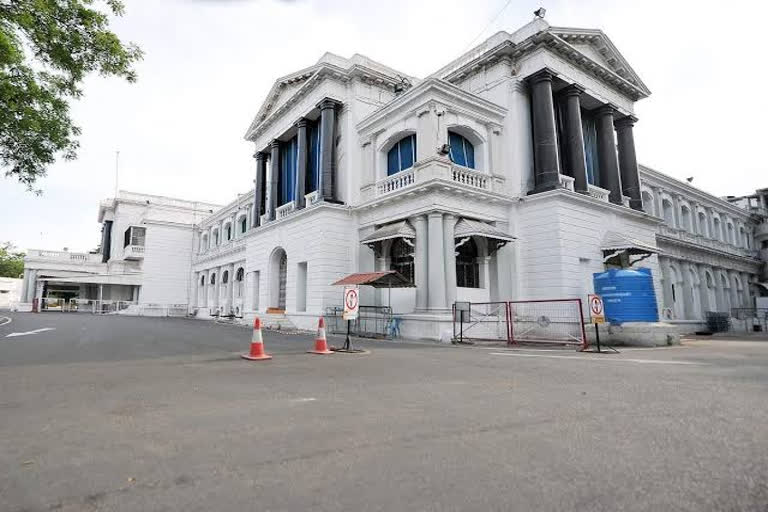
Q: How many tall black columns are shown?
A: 8